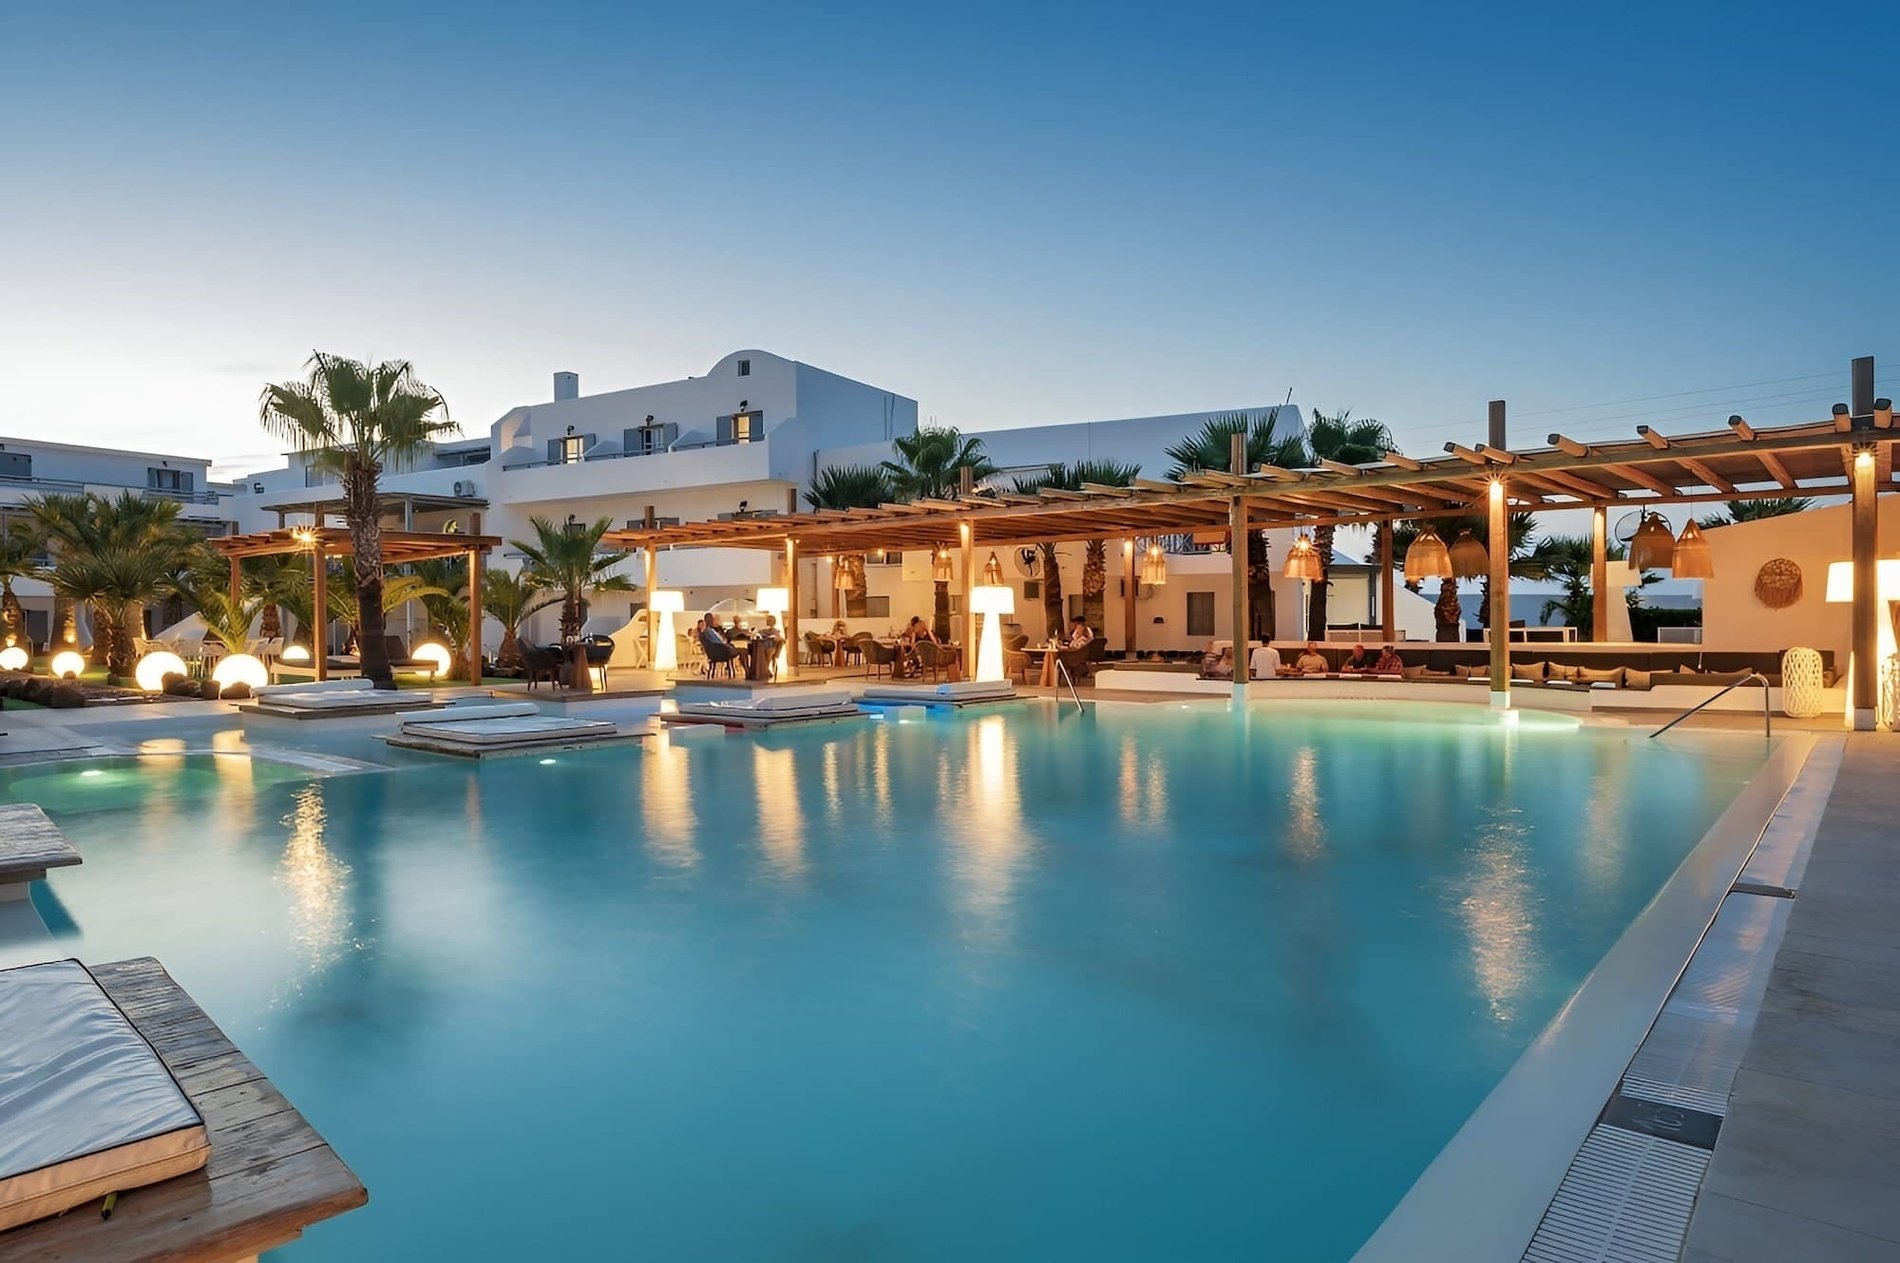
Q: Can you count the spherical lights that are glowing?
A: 6